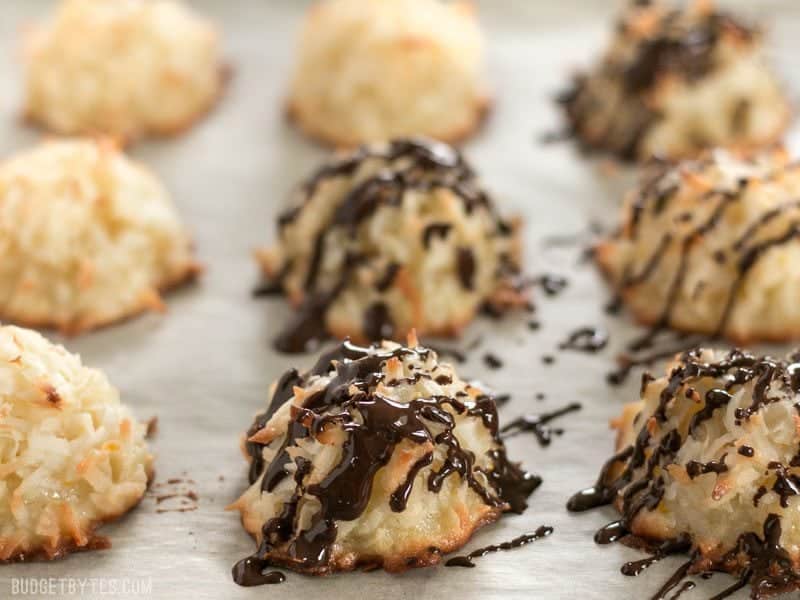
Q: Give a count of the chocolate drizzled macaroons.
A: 5